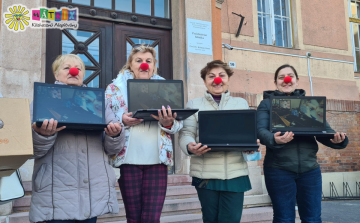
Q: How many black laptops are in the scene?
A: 4